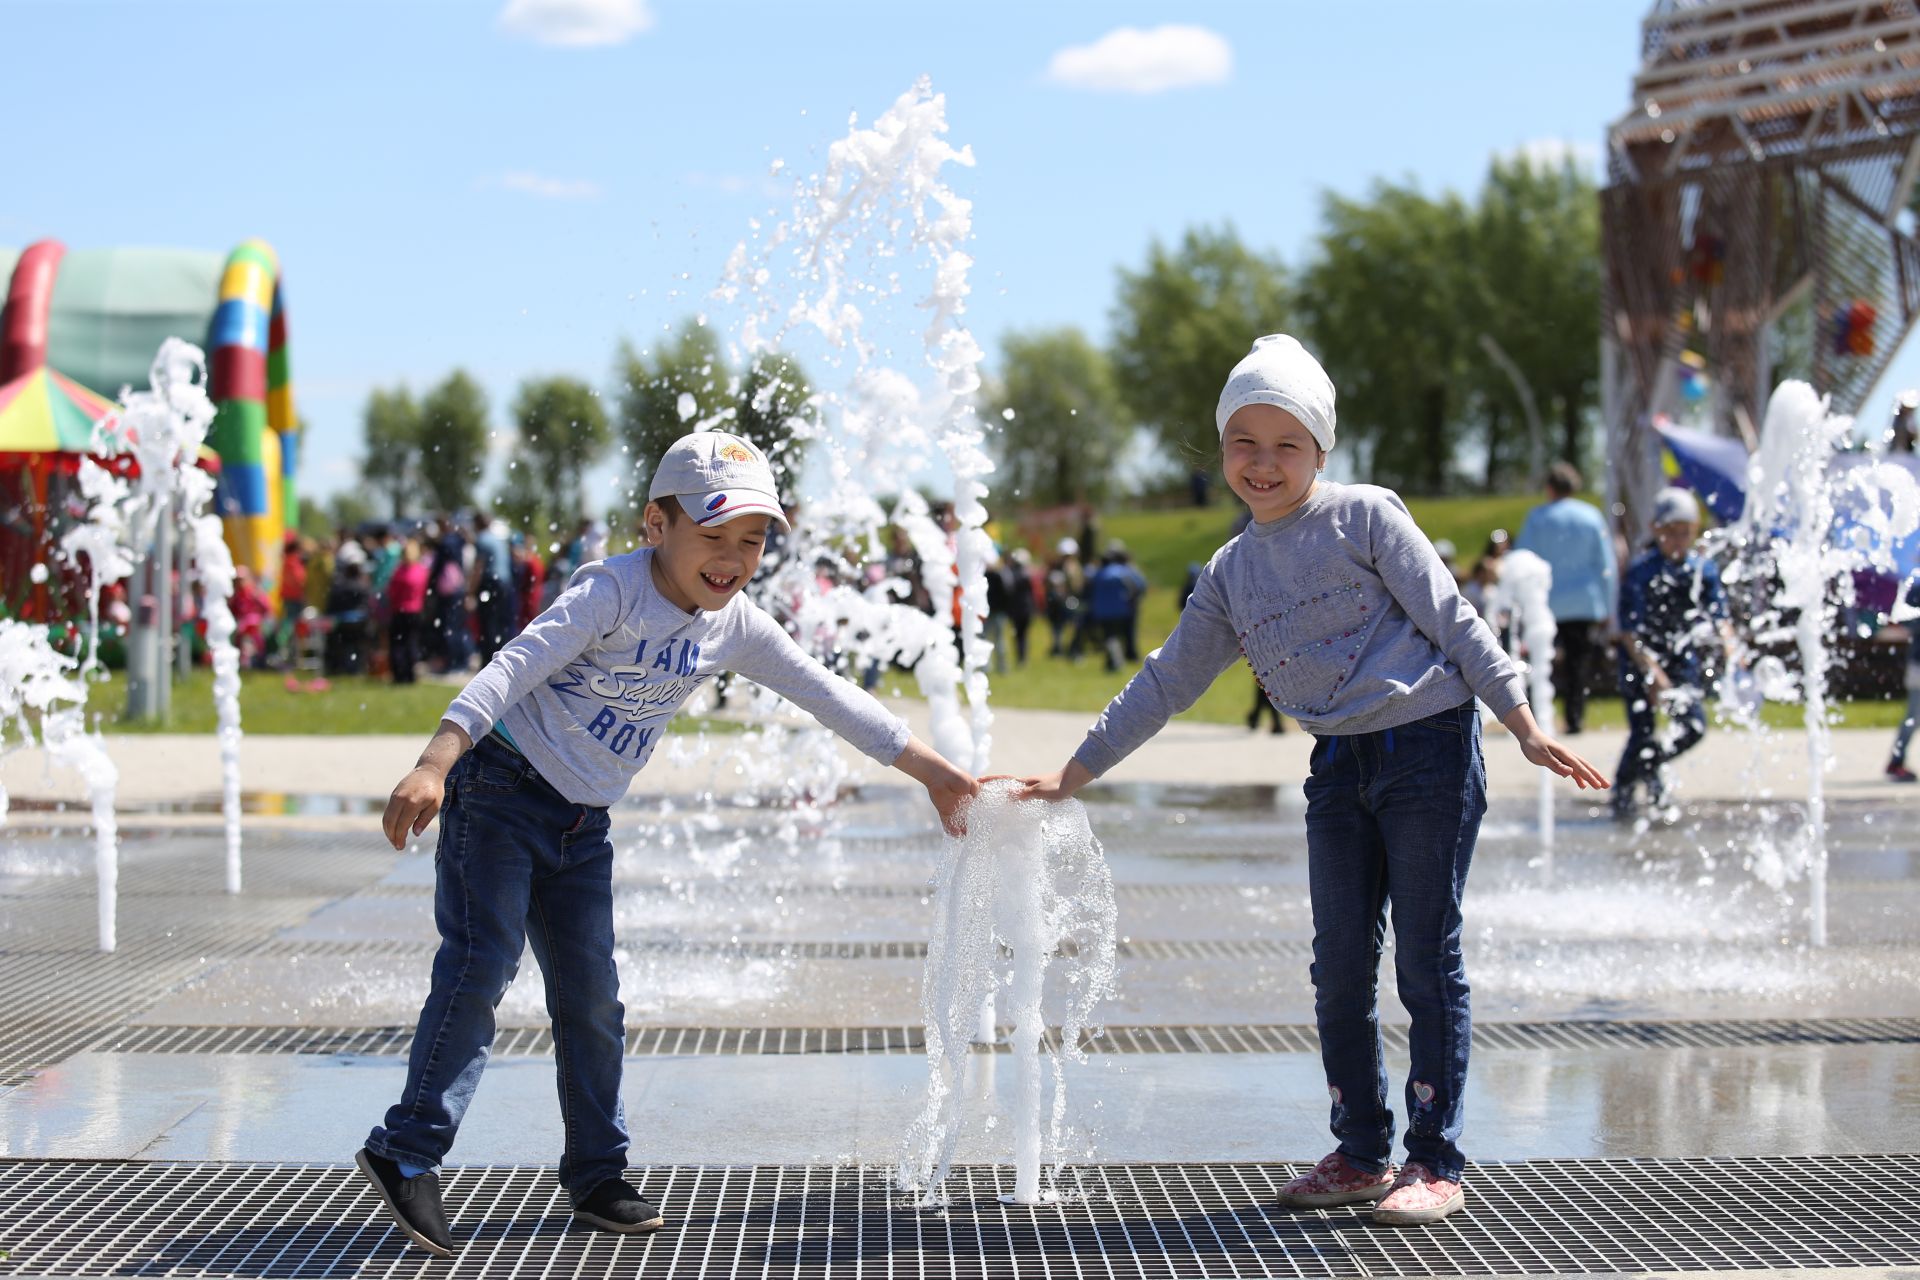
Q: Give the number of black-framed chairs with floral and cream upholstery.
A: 0